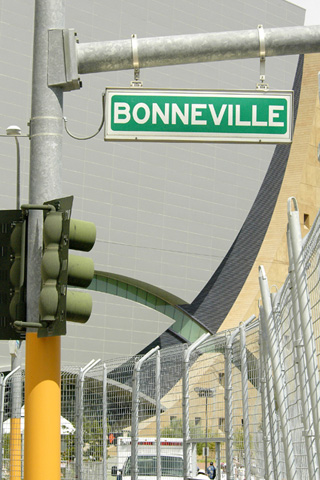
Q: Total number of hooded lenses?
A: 3